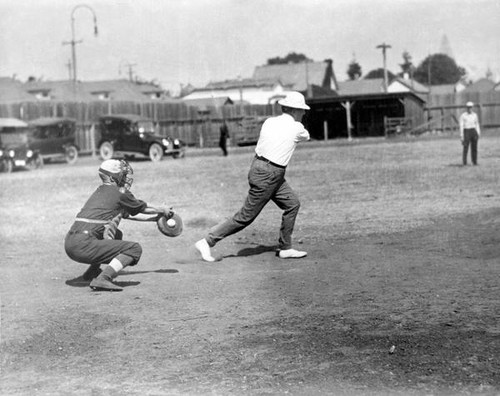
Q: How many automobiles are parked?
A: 3